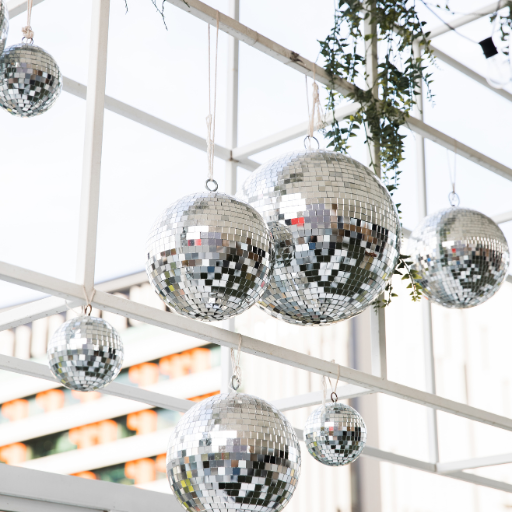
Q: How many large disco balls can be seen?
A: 4